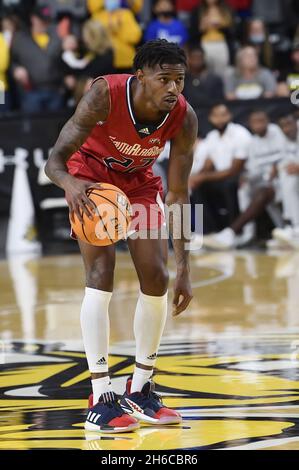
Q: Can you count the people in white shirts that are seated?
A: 3